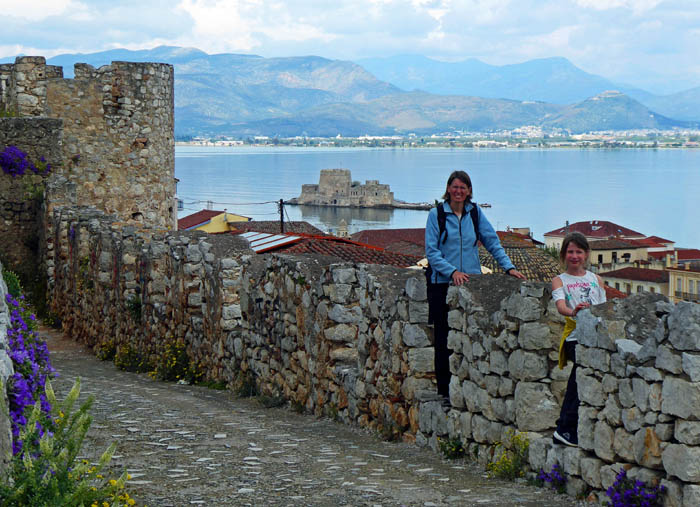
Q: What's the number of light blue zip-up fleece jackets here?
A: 1